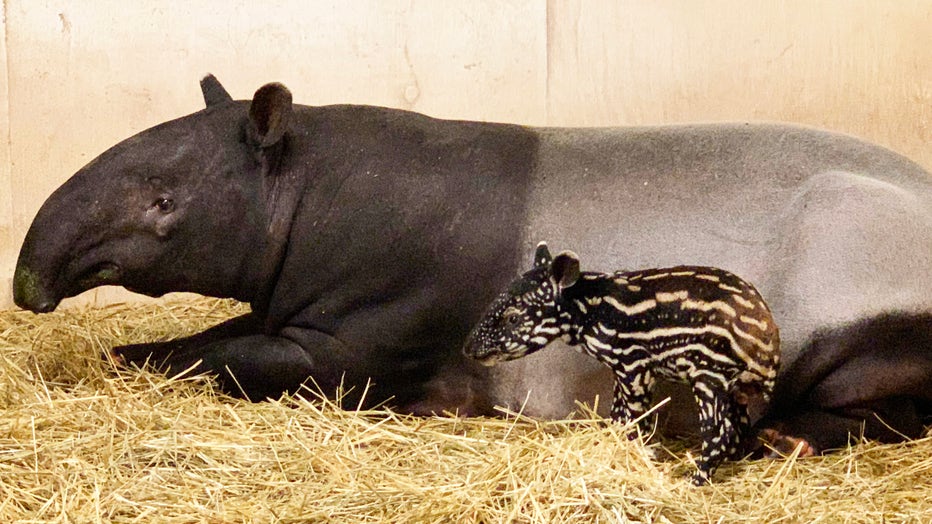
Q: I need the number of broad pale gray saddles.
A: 1